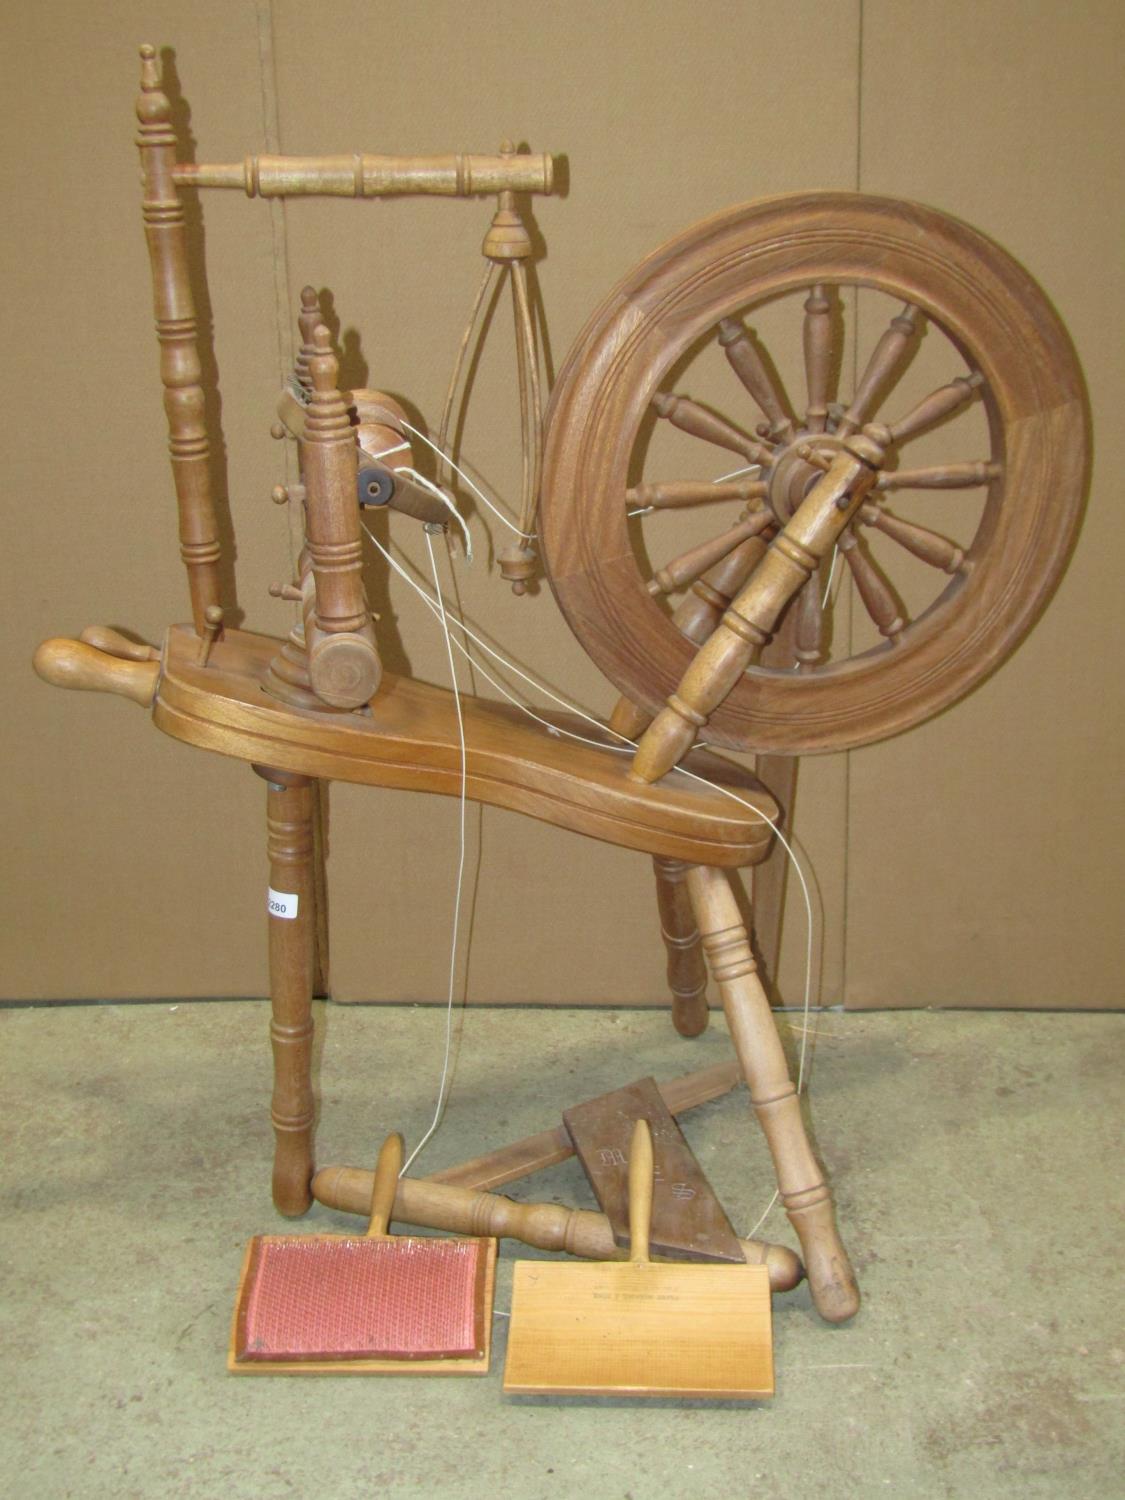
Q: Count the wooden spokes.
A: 12